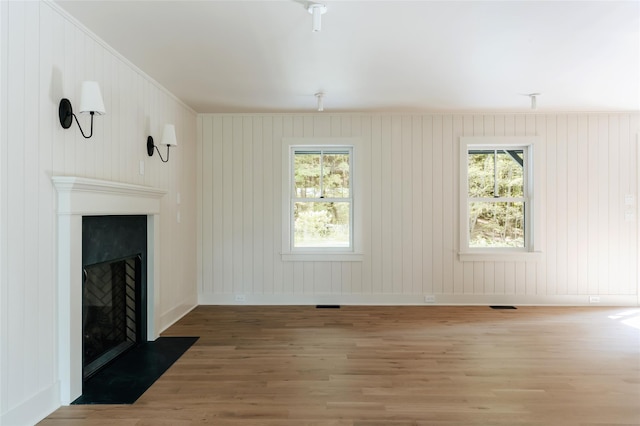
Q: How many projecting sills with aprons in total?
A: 2